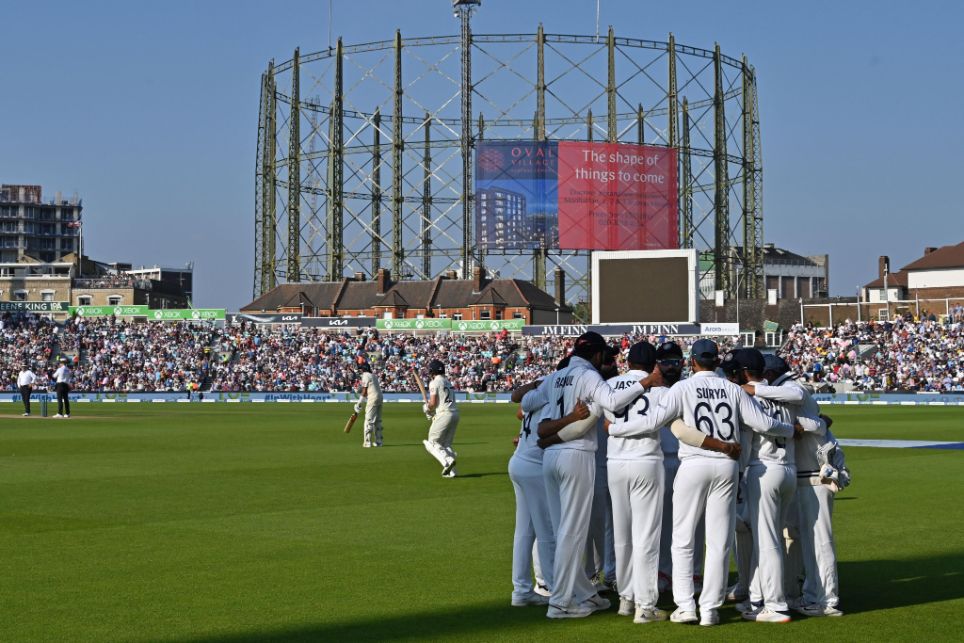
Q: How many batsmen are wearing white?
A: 2